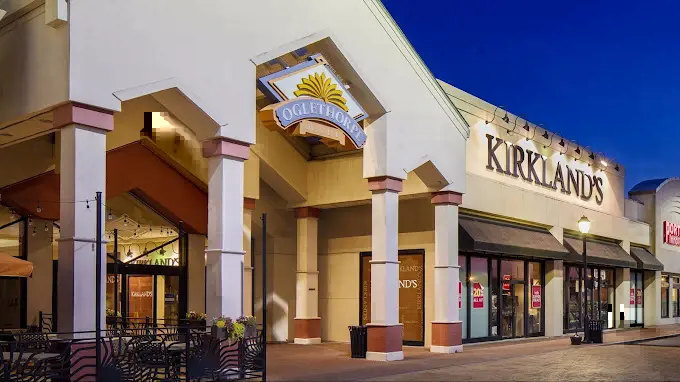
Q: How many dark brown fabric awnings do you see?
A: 3